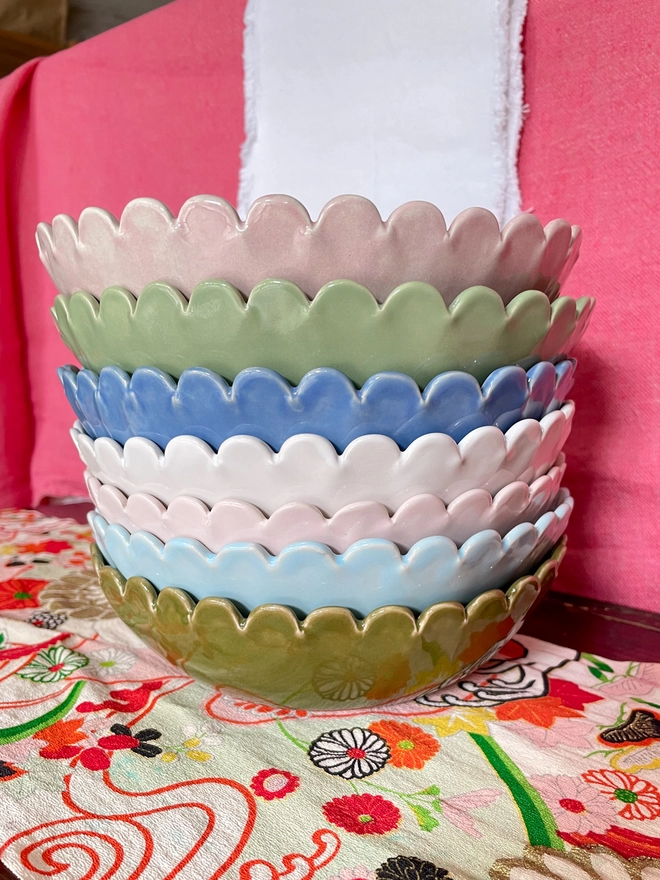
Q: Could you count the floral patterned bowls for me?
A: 0